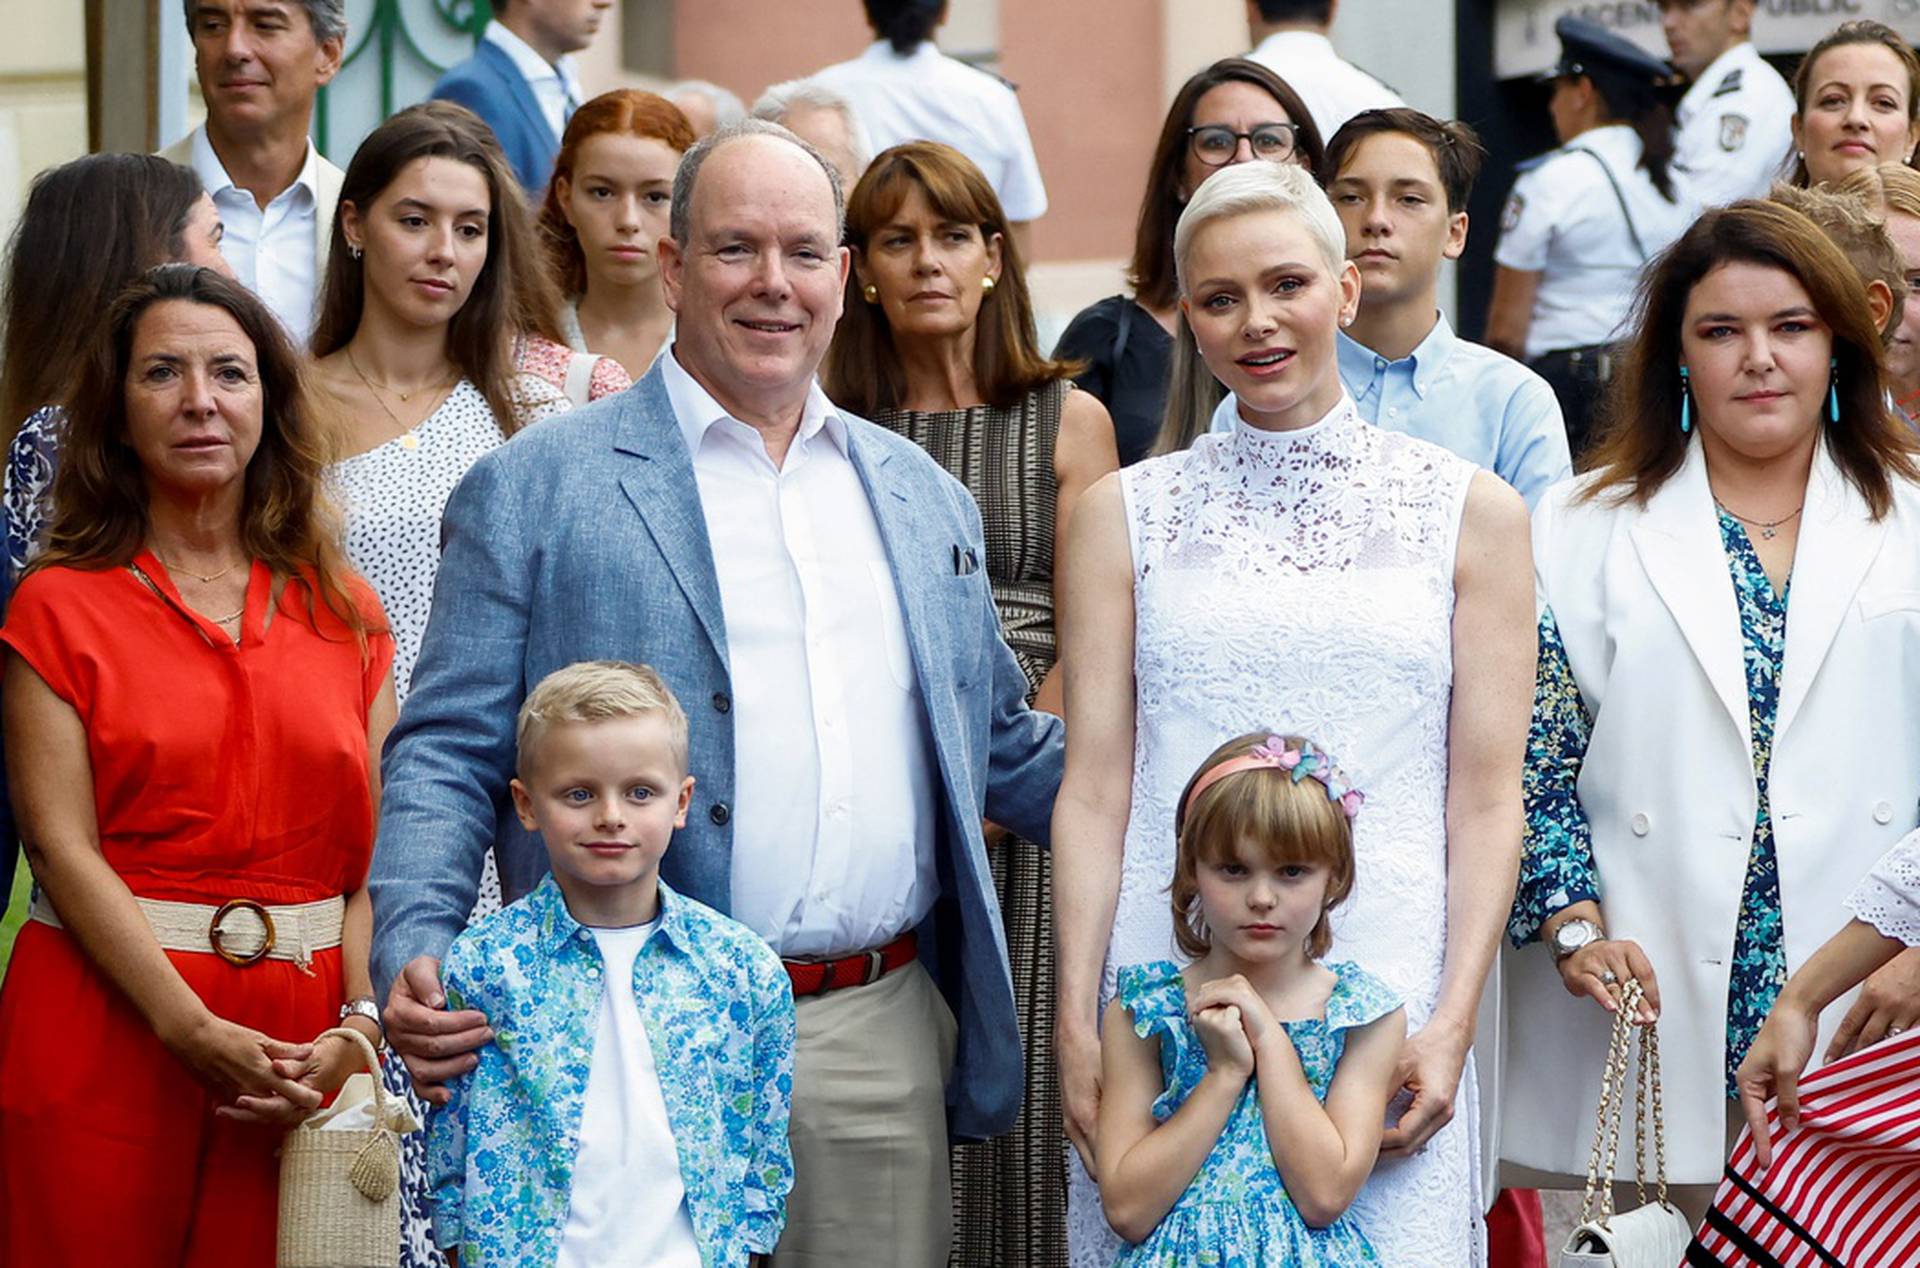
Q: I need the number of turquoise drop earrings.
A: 2